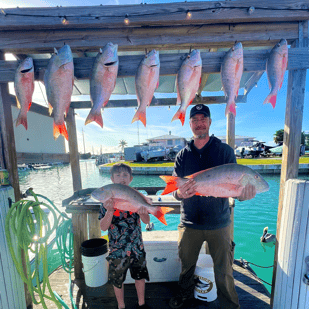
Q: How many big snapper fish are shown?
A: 9